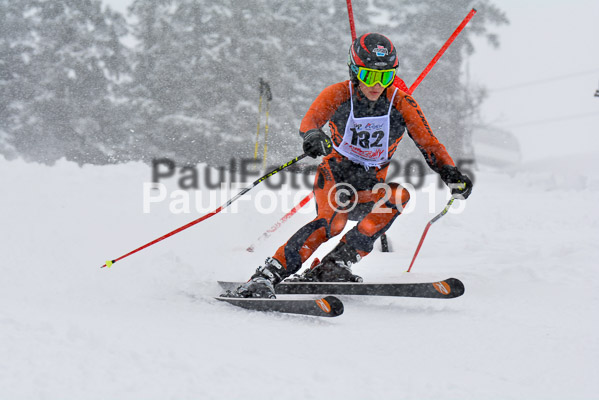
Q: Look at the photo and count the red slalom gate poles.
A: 2